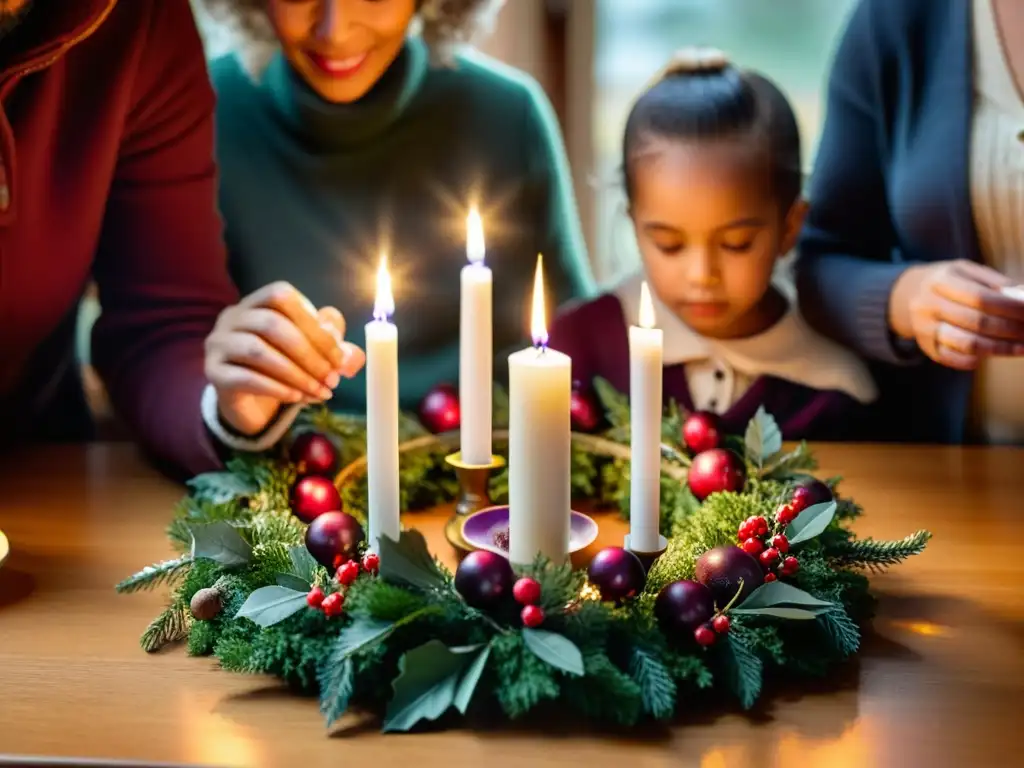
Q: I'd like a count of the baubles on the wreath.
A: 12